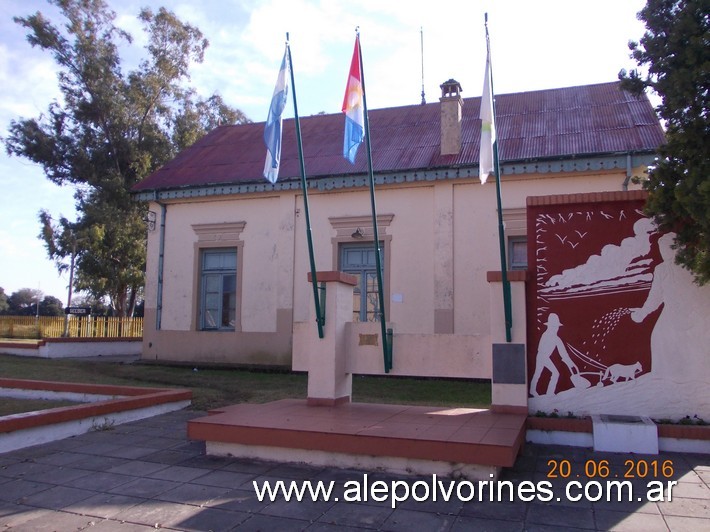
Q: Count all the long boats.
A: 0